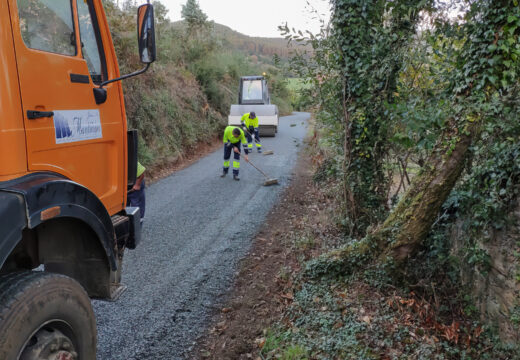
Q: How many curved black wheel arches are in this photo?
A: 1